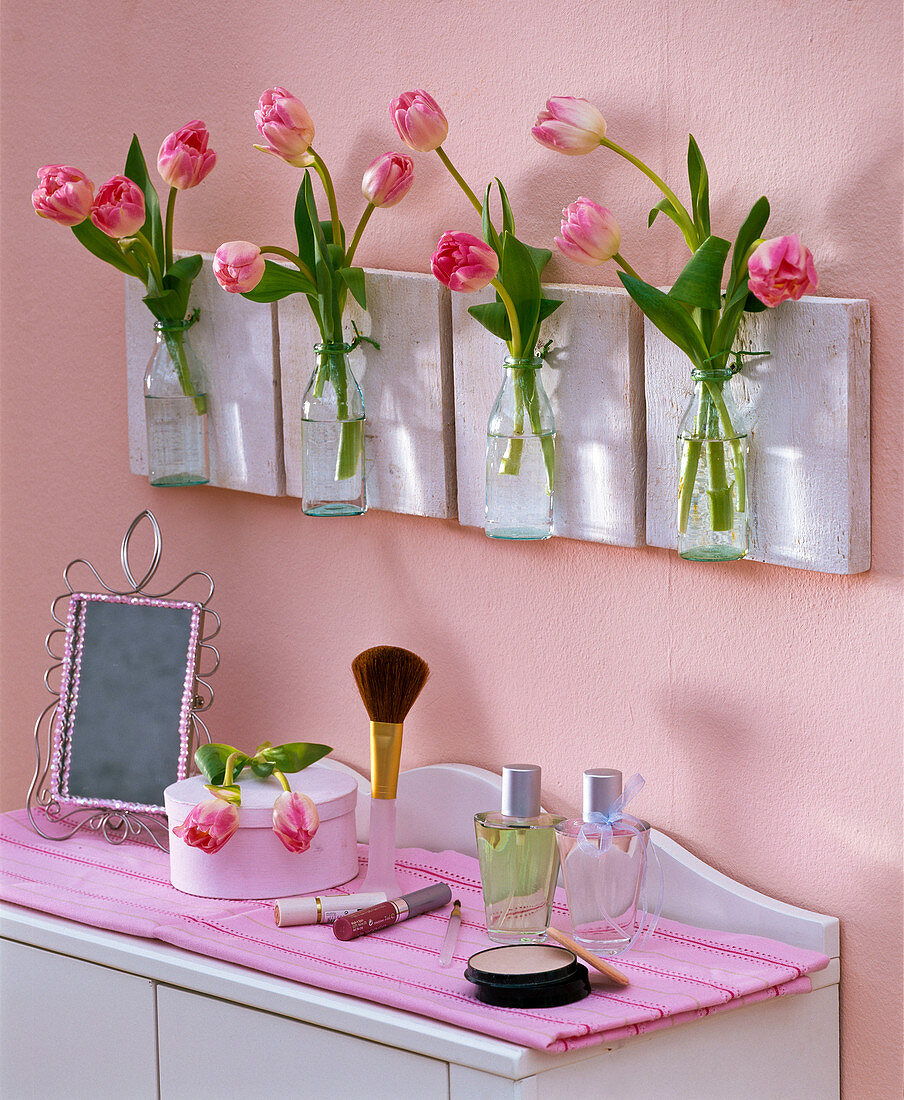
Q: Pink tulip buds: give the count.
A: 13